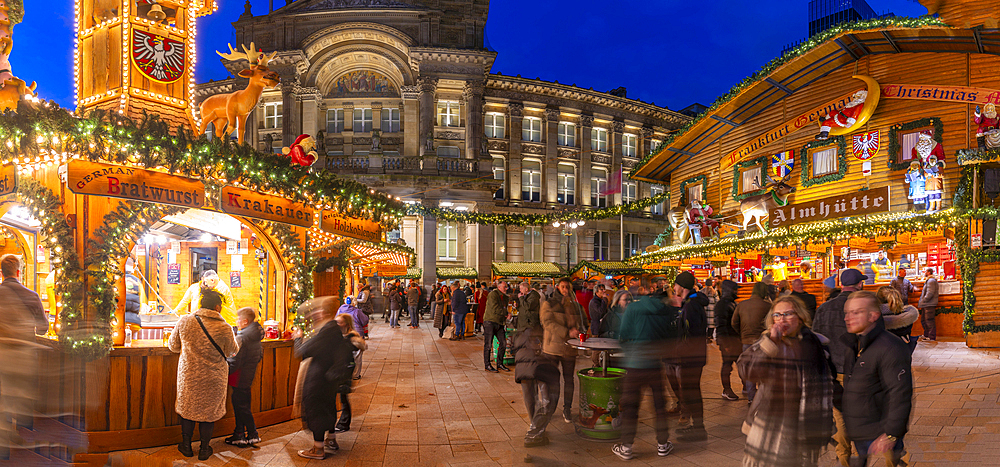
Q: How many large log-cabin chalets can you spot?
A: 1